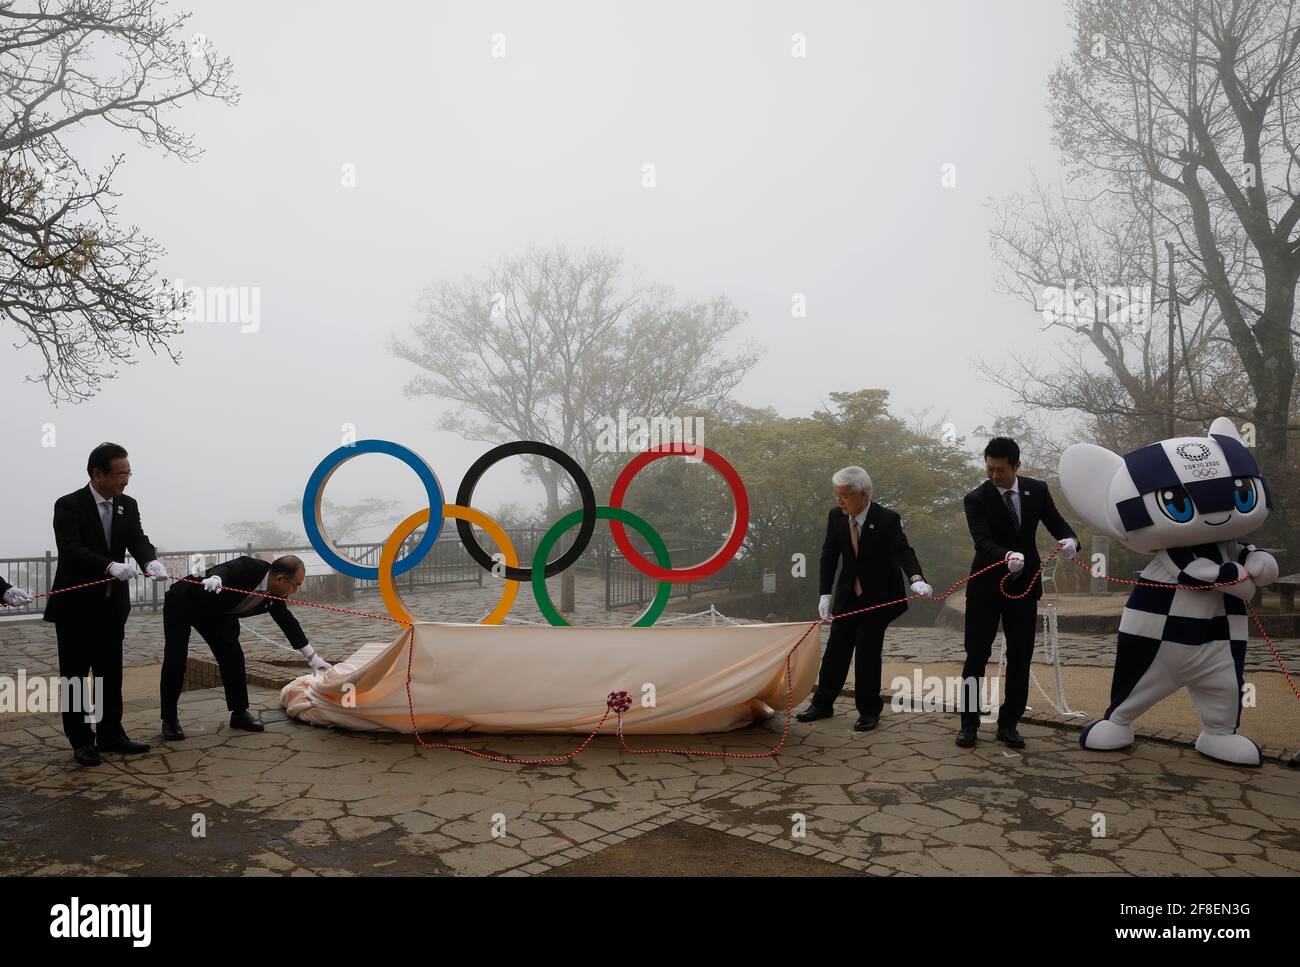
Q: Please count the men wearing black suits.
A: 4